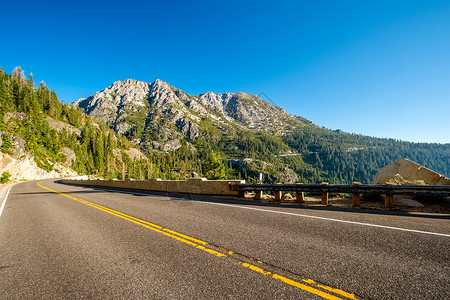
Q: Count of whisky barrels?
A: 0